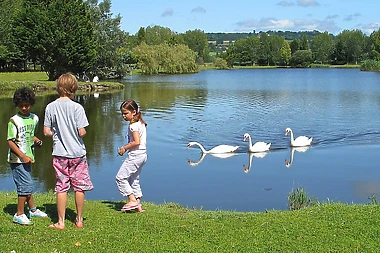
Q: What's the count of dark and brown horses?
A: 0